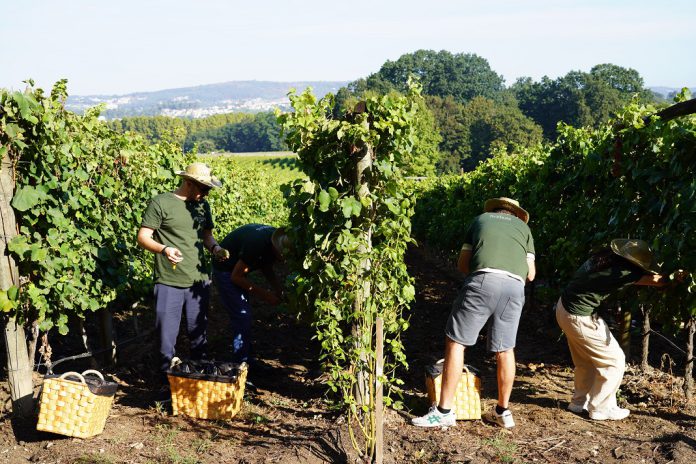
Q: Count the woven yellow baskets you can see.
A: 3